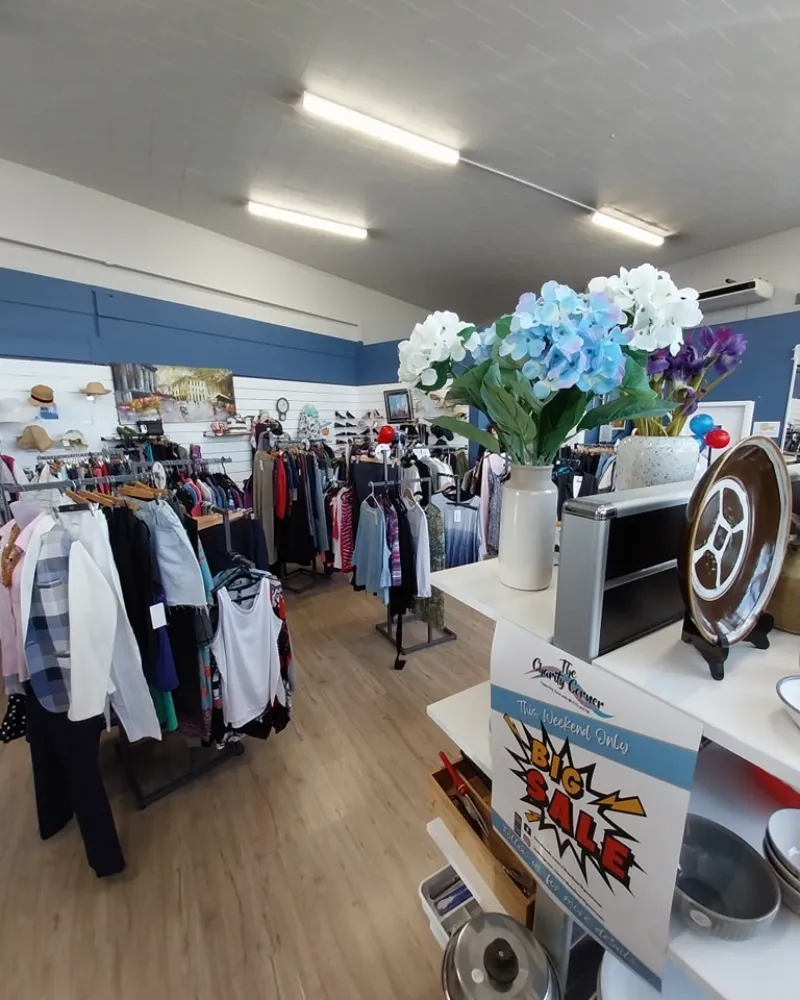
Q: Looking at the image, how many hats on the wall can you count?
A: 5